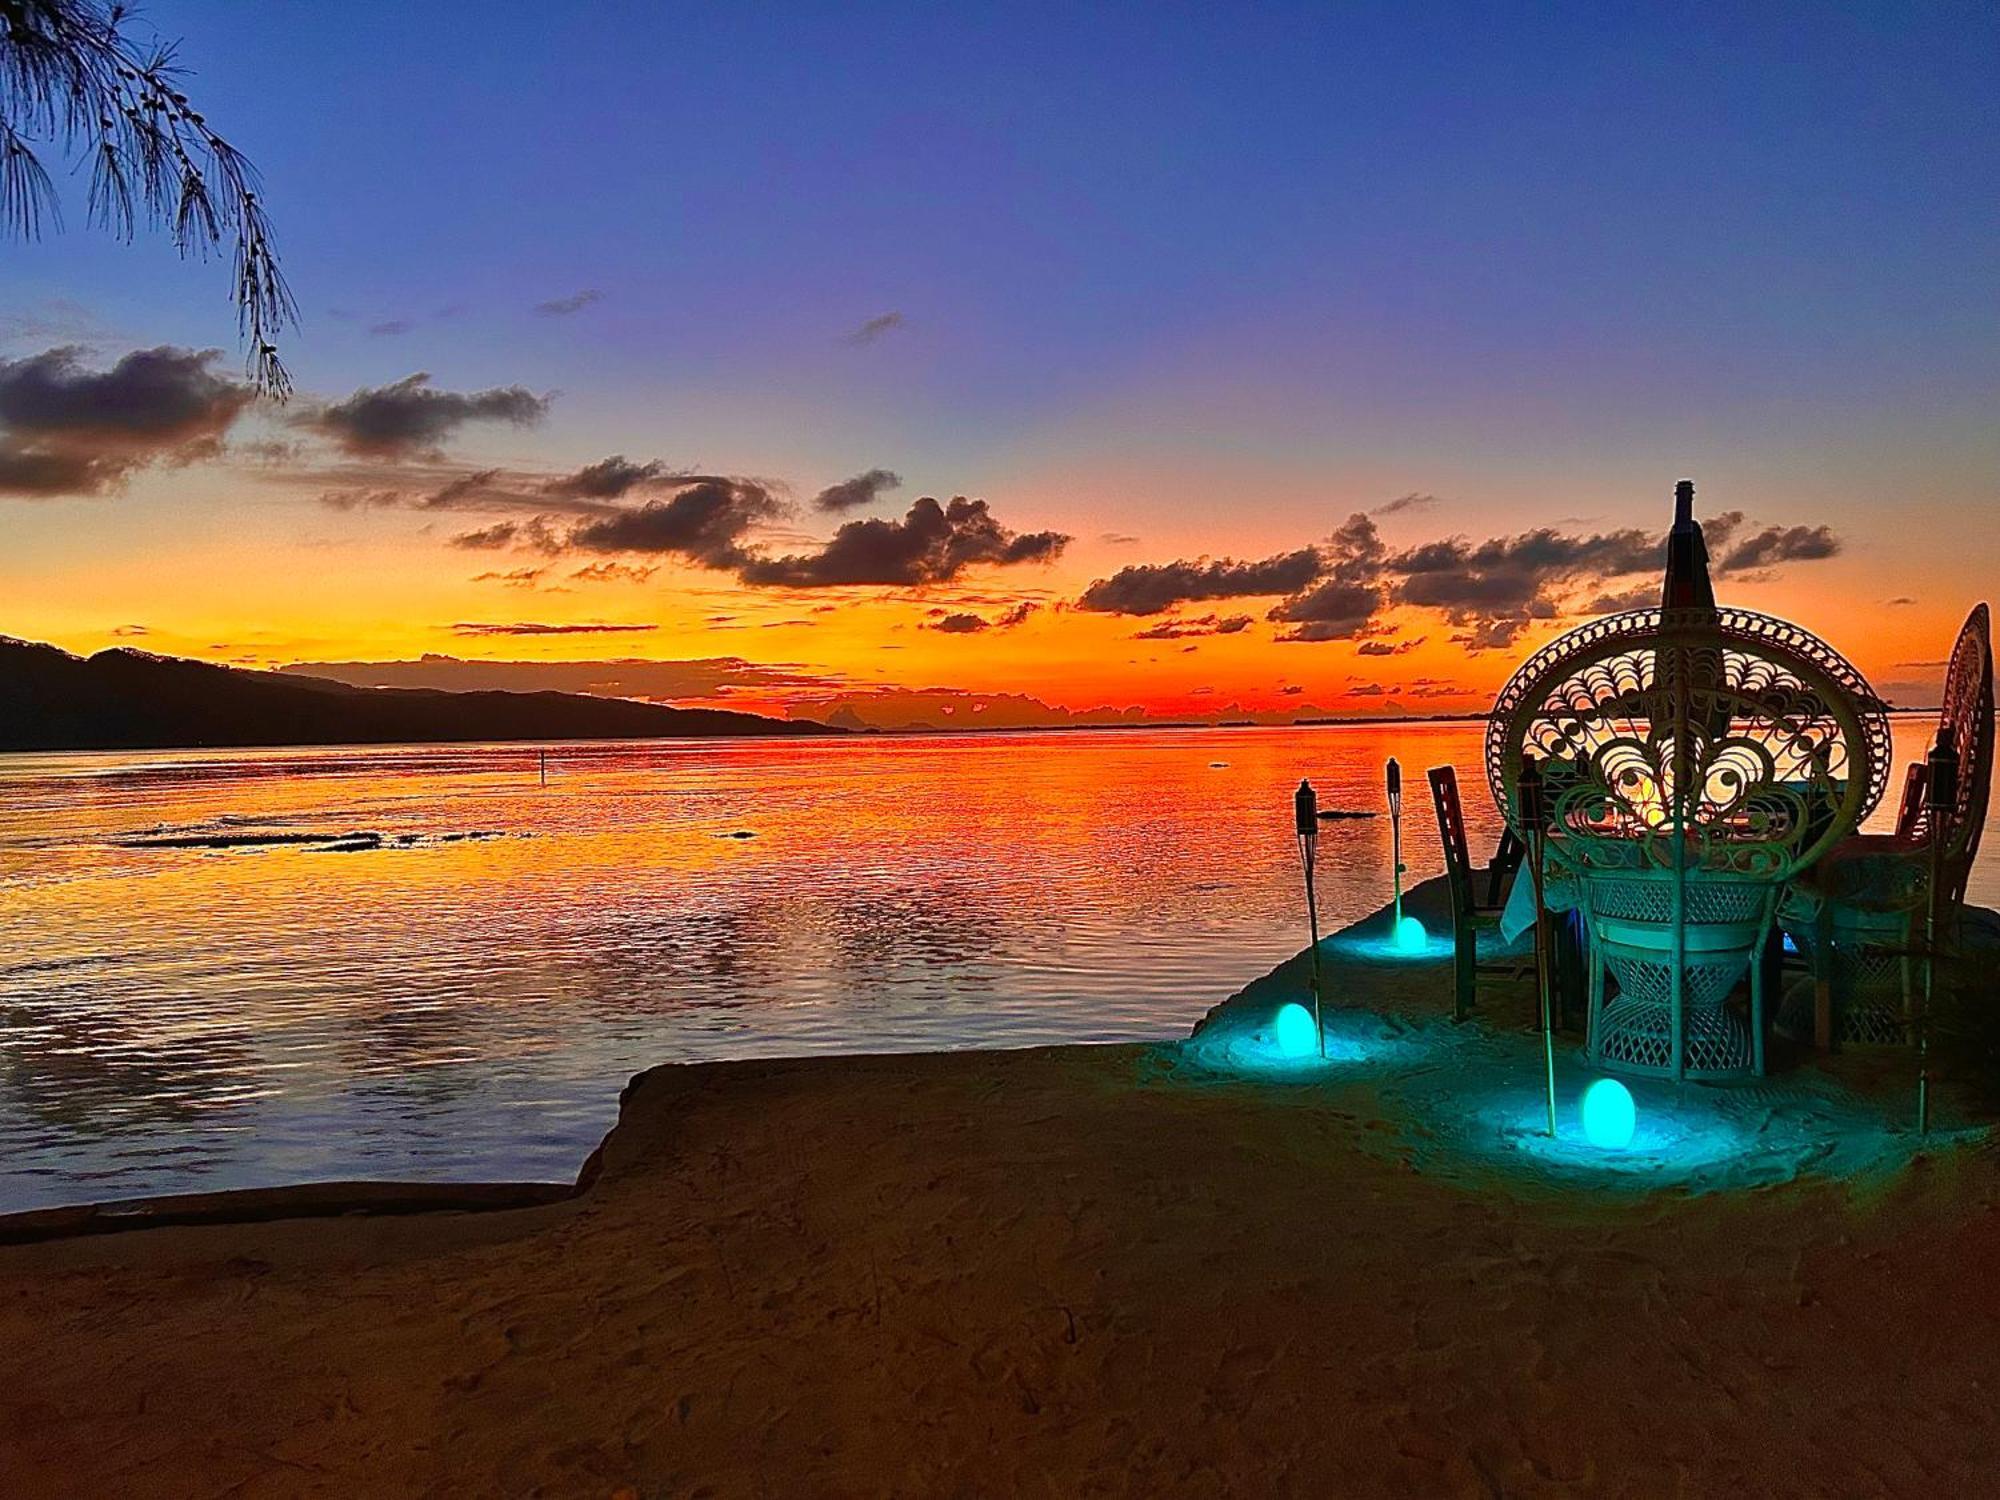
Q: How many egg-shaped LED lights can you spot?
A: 3